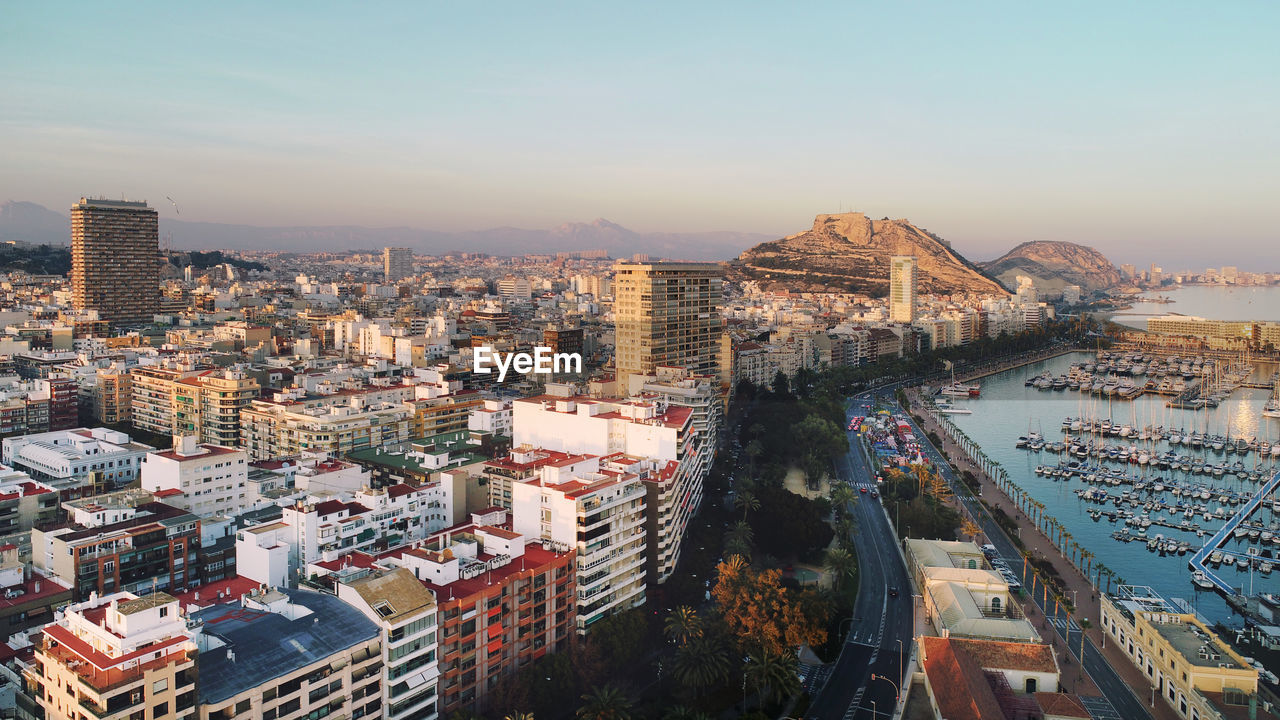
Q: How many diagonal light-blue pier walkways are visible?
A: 1